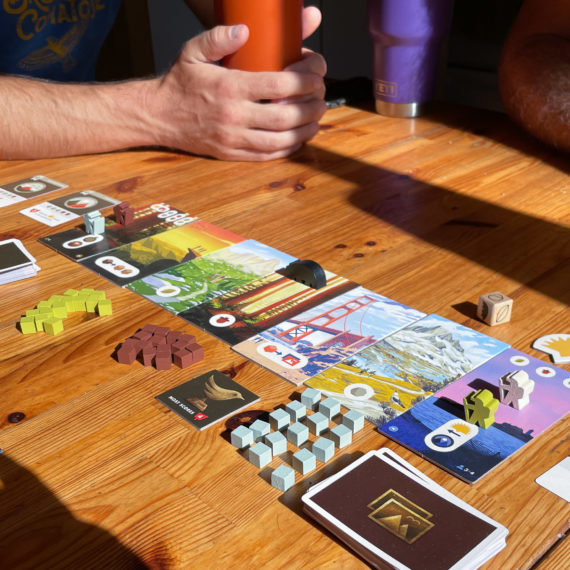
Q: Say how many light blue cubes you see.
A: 15